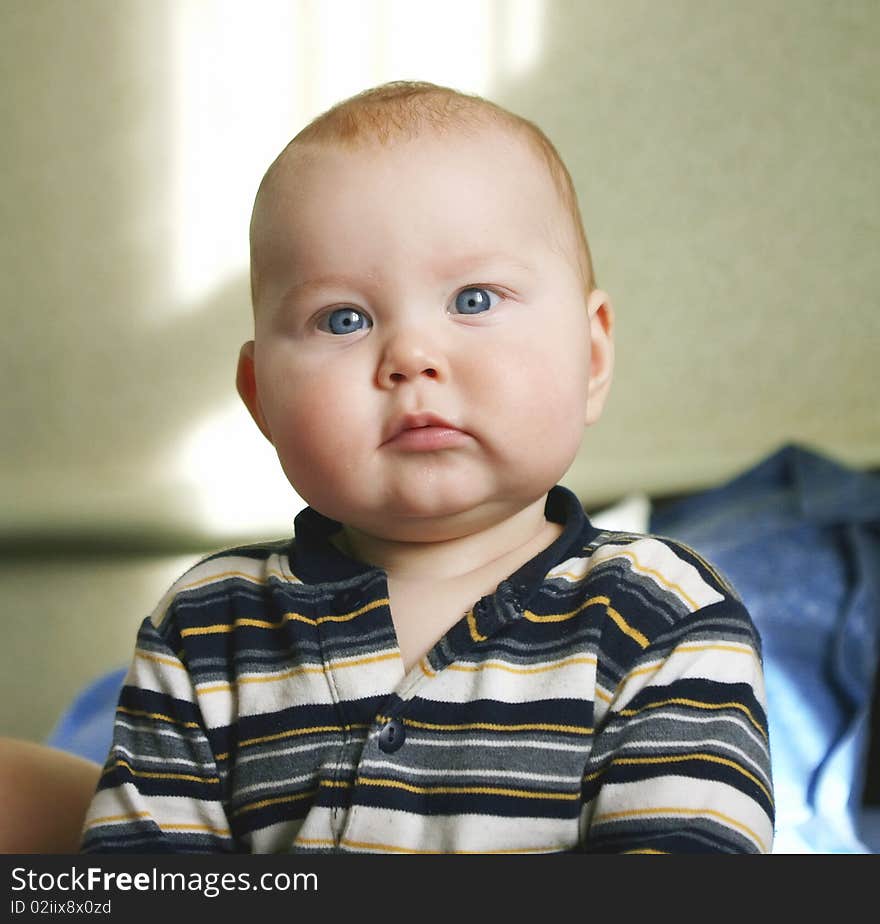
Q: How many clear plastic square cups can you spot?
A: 0